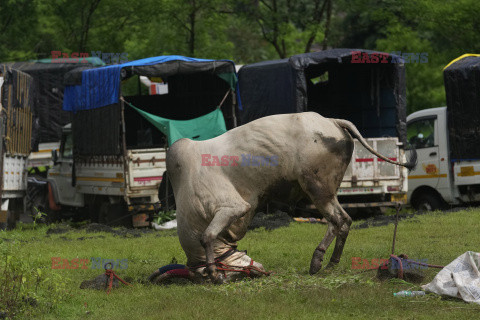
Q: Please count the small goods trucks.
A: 5